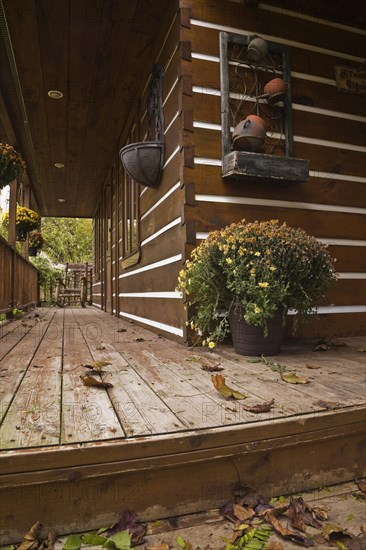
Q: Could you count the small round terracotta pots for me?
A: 3